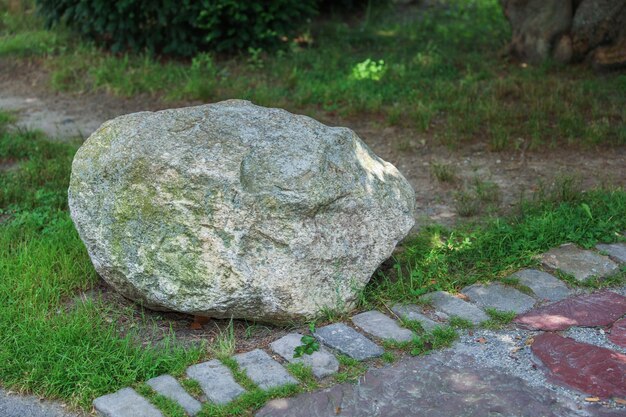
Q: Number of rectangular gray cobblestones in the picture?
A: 13